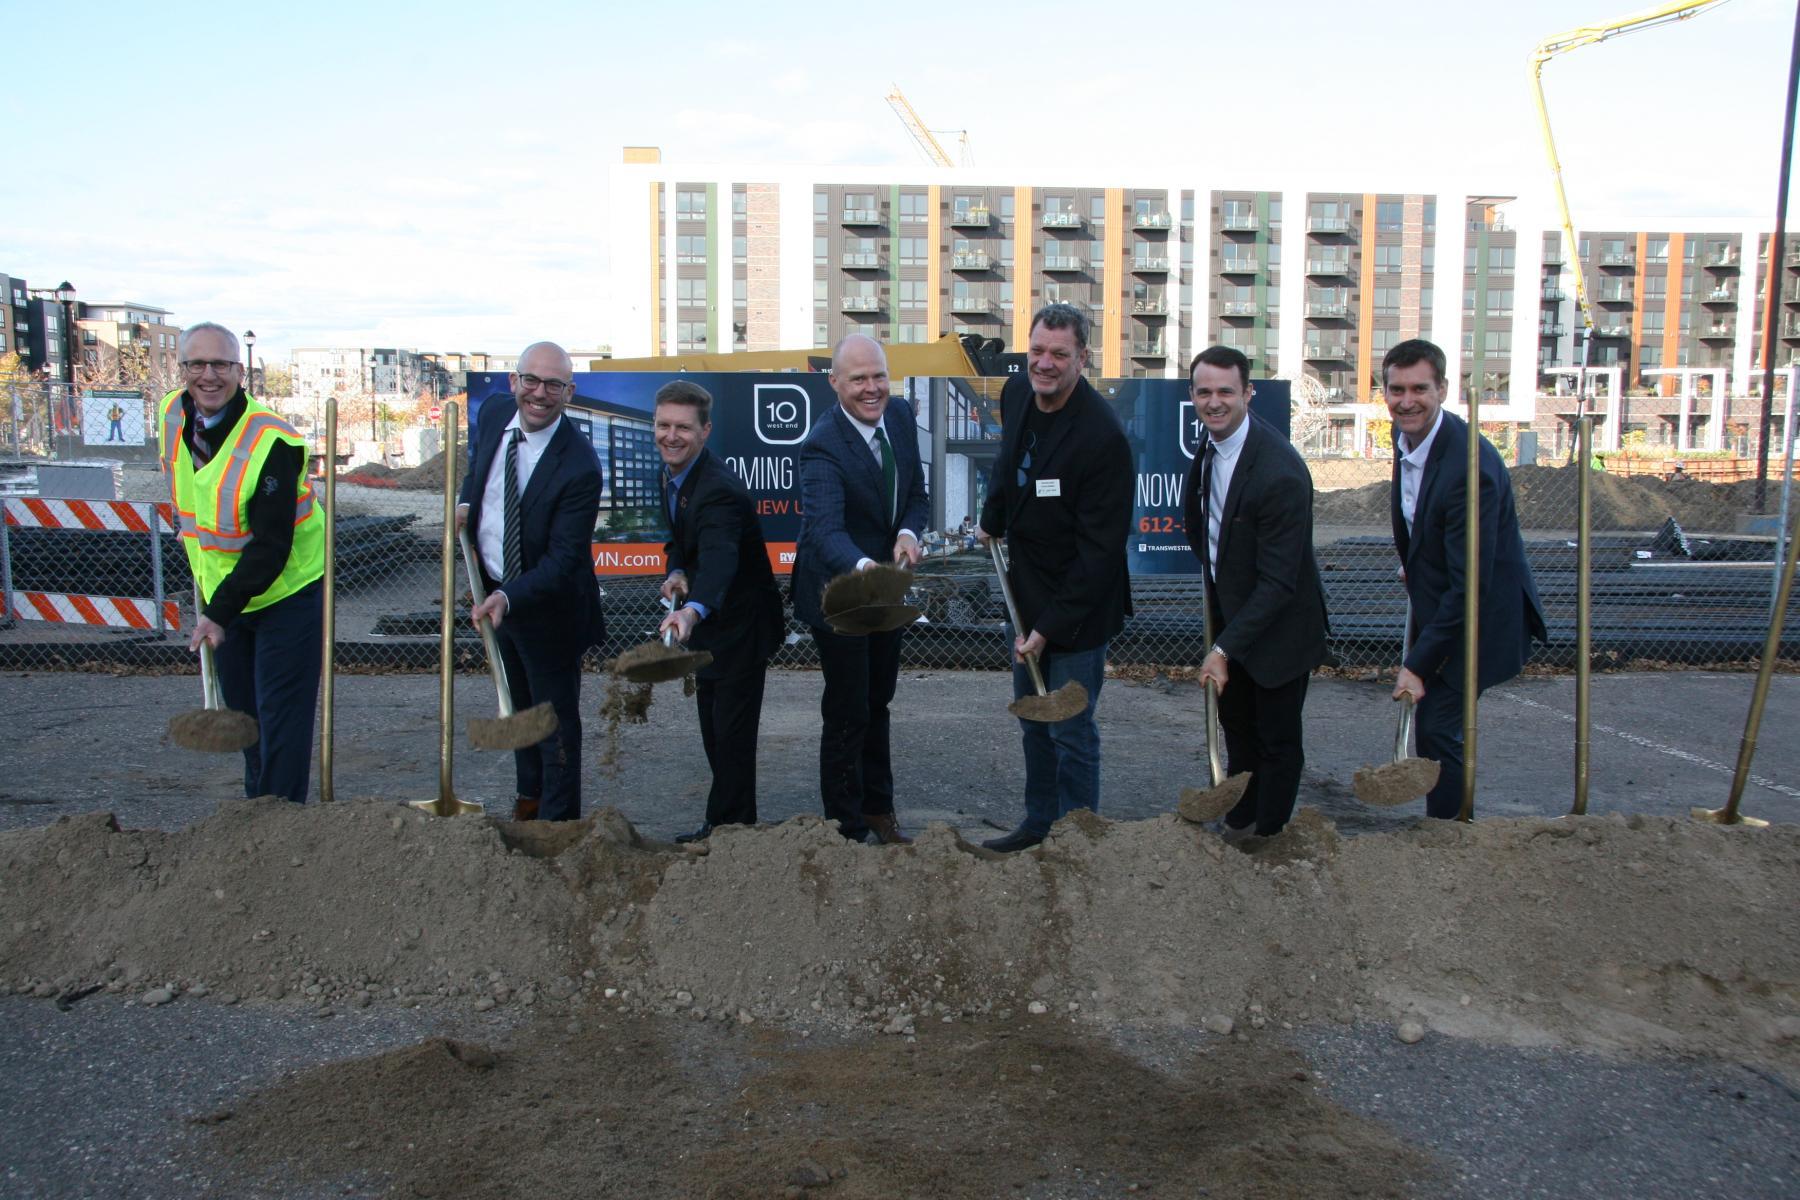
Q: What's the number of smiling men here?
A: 7